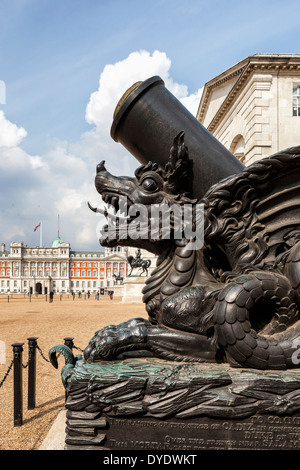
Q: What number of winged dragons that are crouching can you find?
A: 1